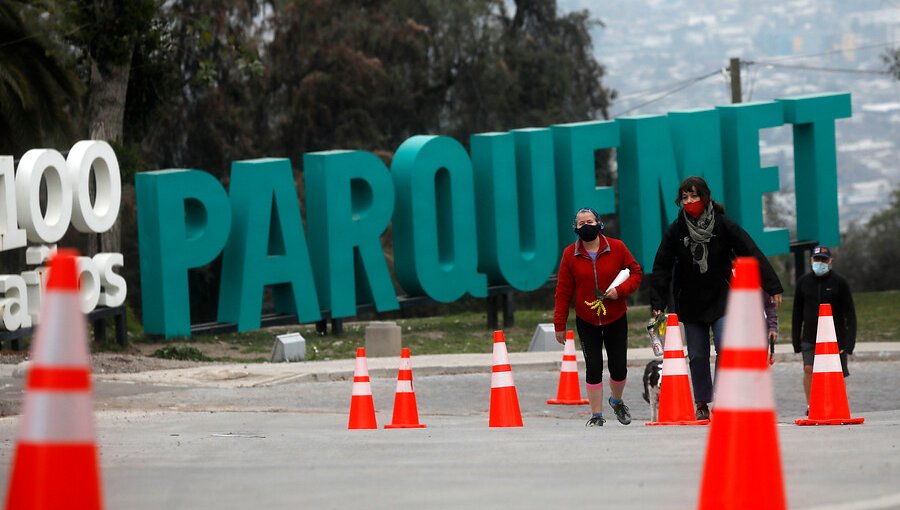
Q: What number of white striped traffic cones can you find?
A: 8